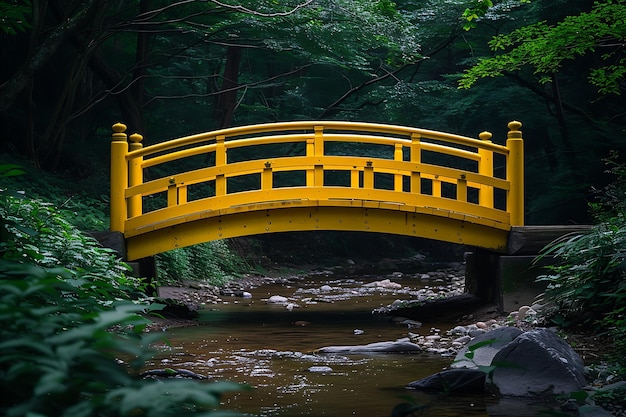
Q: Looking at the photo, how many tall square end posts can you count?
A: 4